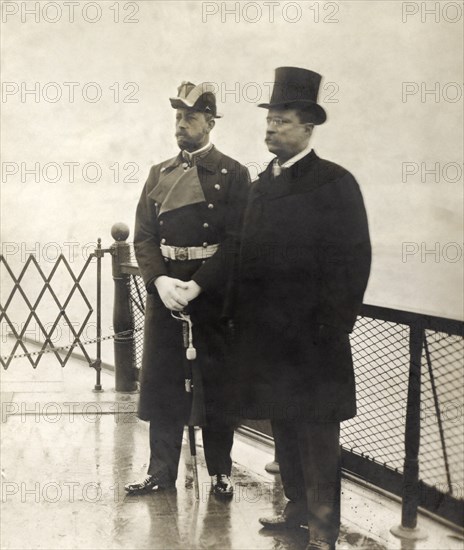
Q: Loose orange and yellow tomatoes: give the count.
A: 0